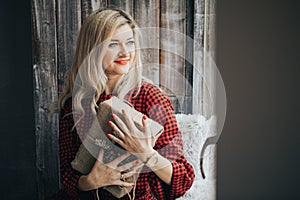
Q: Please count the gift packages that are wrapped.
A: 2